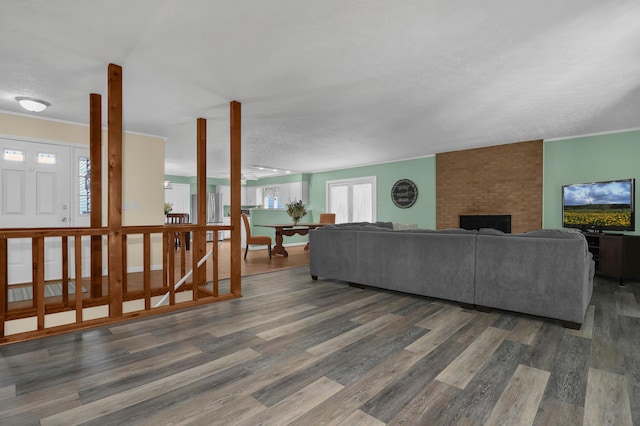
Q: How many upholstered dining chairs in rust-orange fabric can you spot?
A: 2